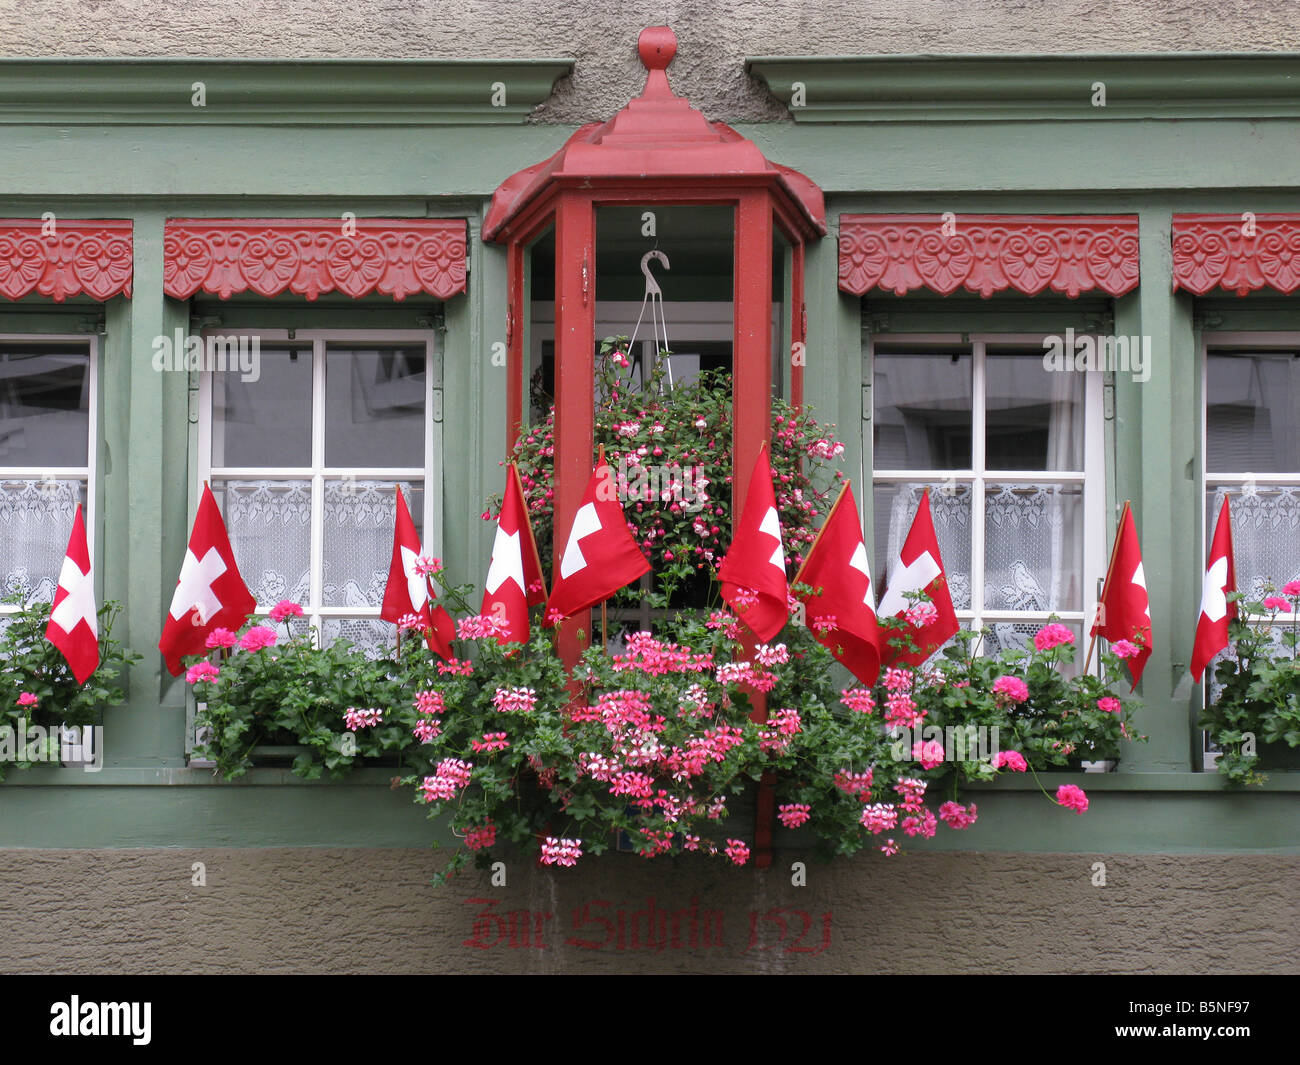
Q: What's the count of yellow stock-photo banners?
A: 0